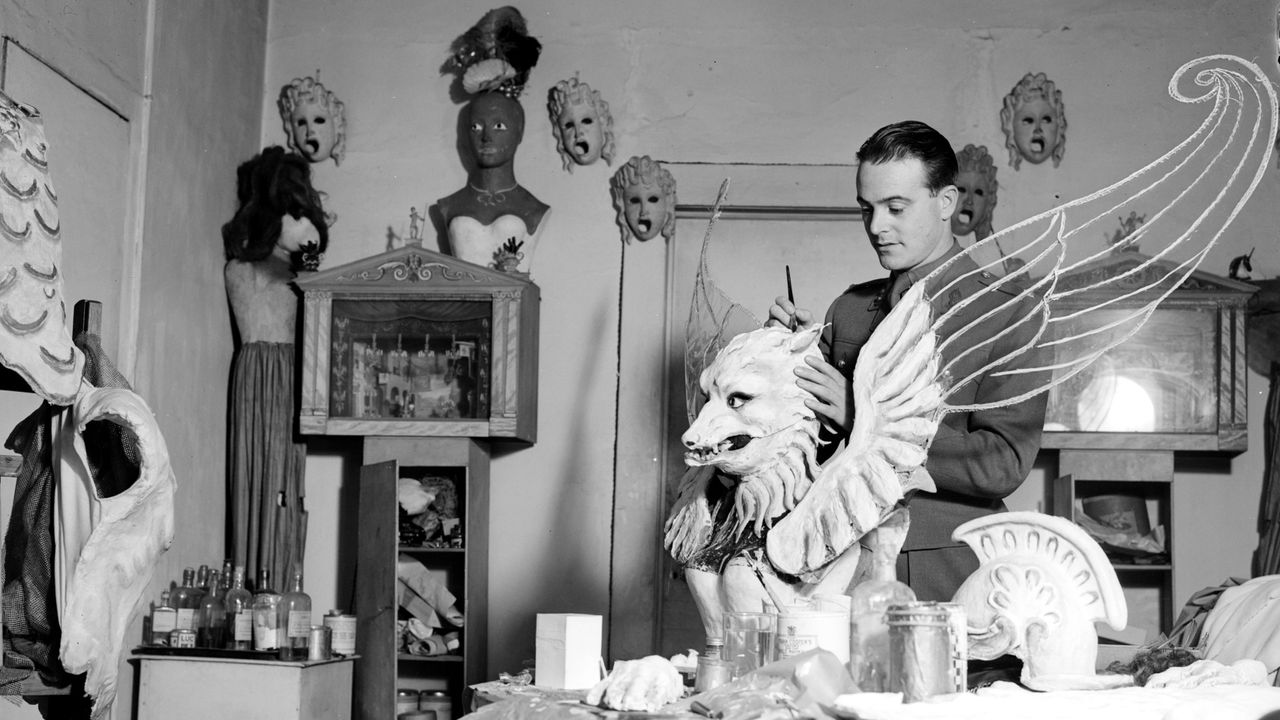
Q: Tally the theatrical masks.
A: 5